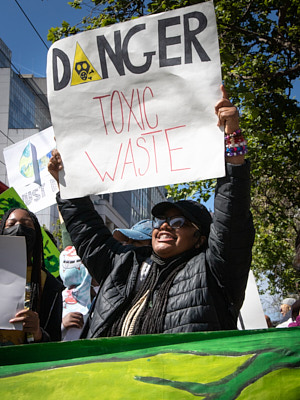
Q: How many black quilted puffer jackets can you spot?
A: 1